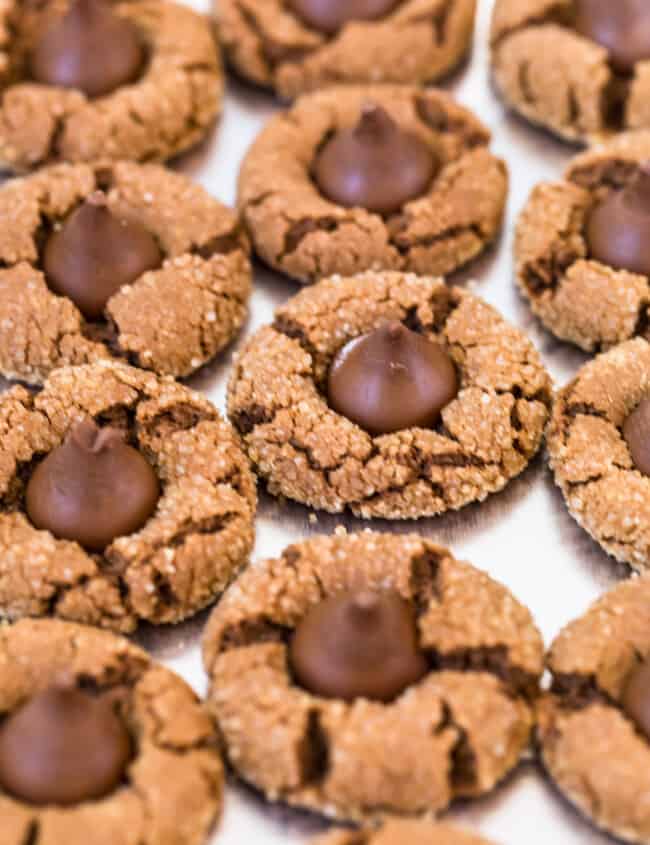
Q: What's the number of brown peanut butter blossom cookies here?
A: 13